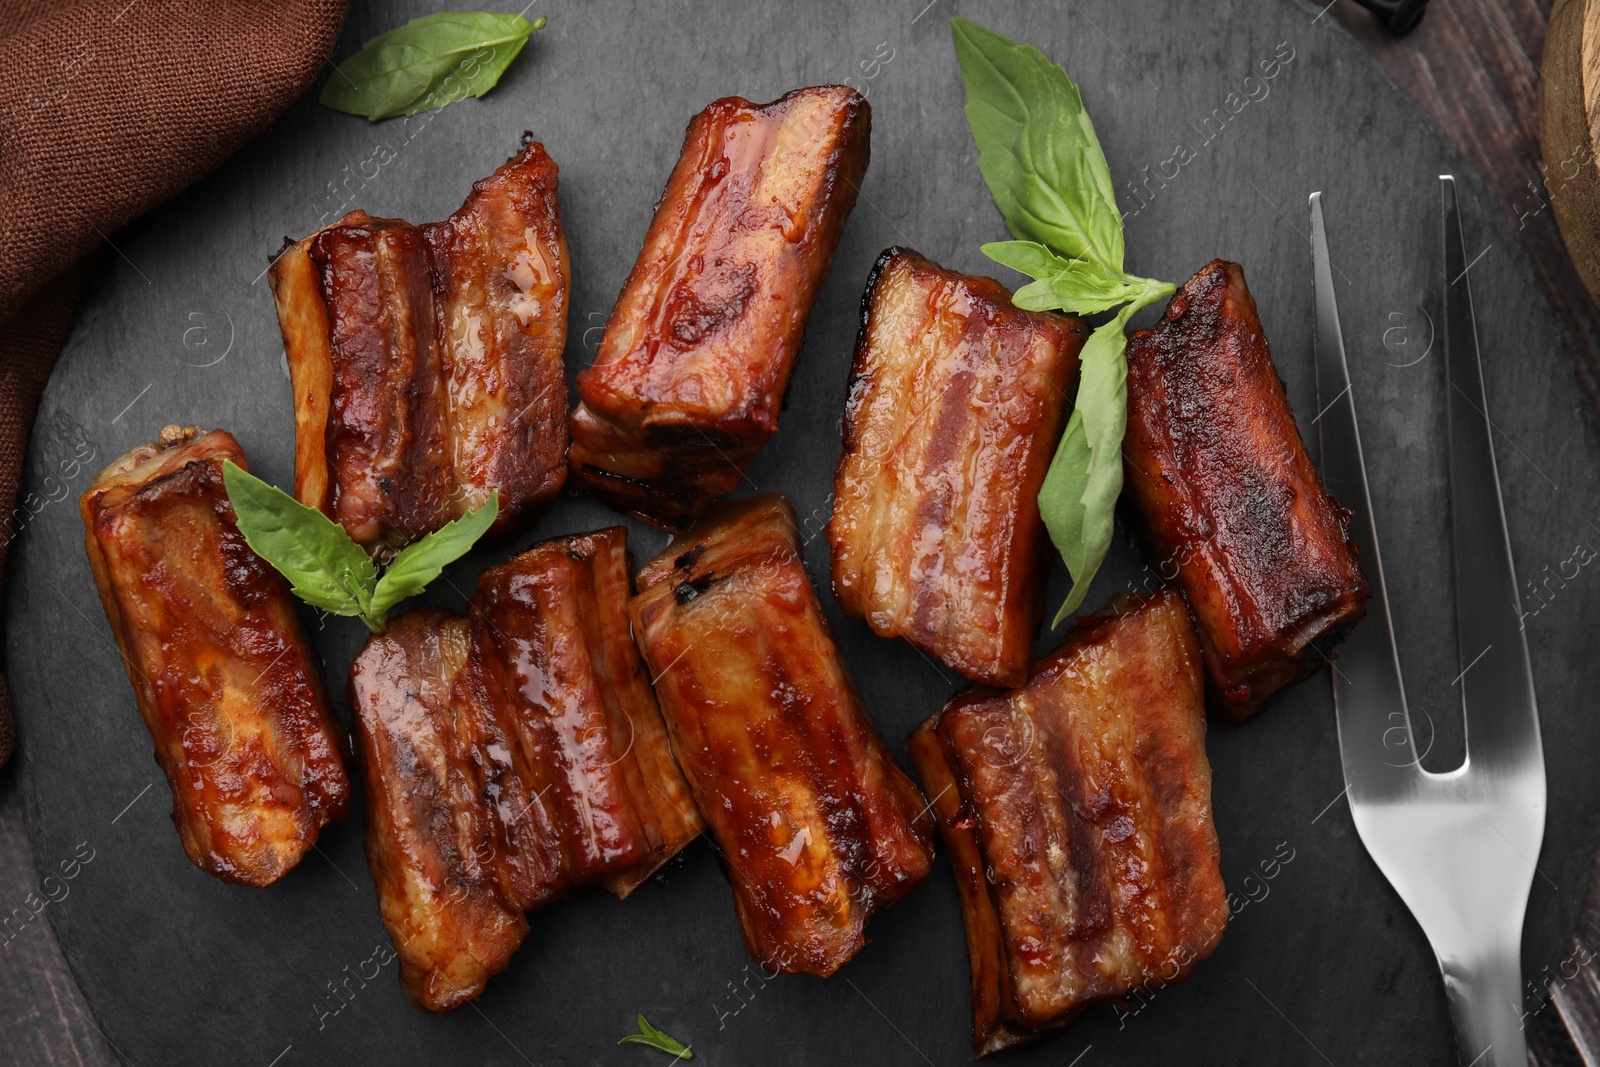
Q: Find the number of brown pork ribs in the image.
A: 8